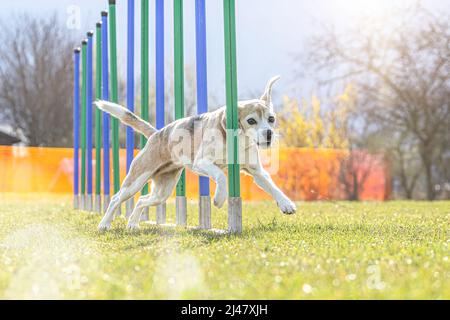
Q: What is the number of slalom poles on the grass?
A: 12